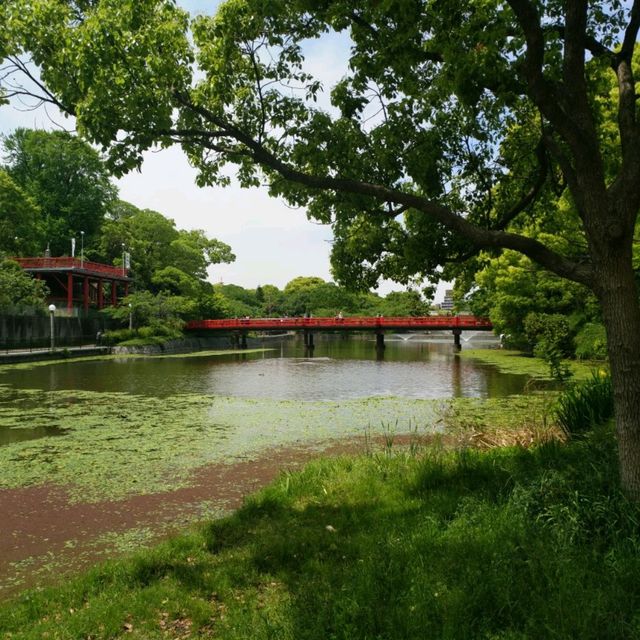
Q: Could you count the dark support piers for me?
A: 4